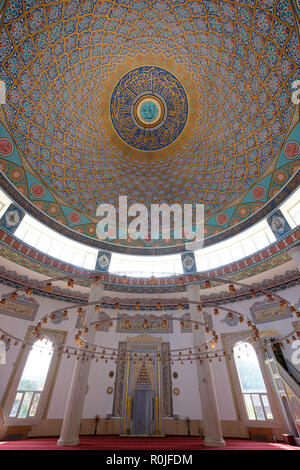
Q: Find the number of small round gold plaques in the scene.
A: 4